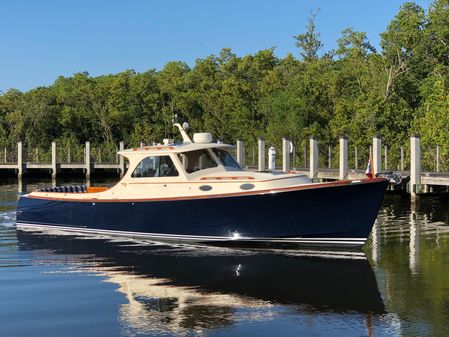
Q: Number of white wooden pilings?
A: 11